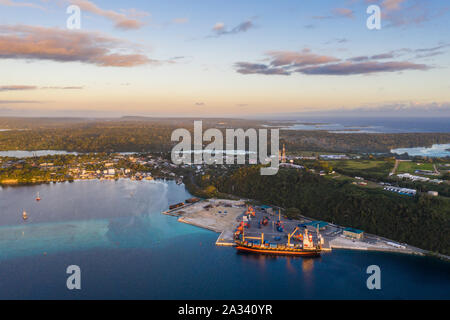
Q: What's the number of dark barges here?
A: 2